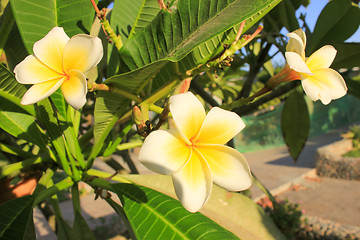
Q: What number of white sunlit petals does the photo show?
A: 15